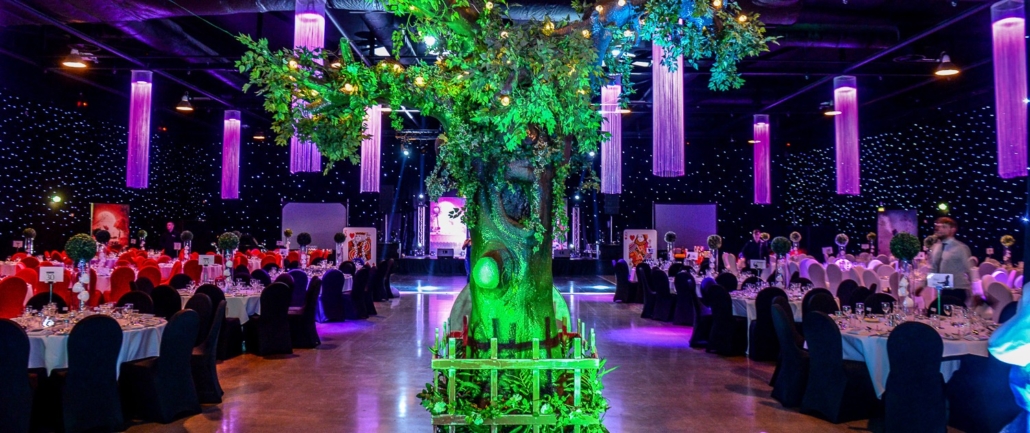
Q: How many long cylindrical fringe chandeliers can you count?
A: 9